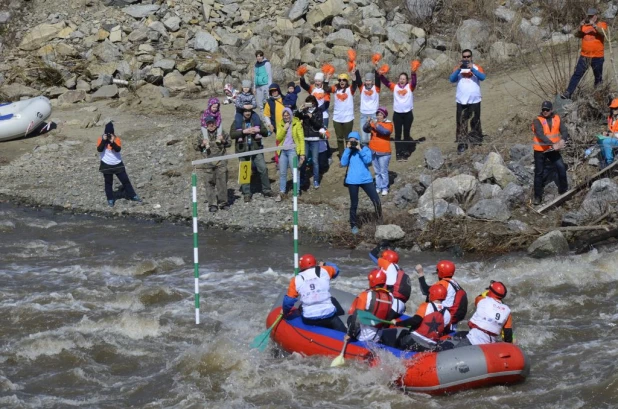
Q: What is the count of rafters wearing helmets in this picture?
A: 6